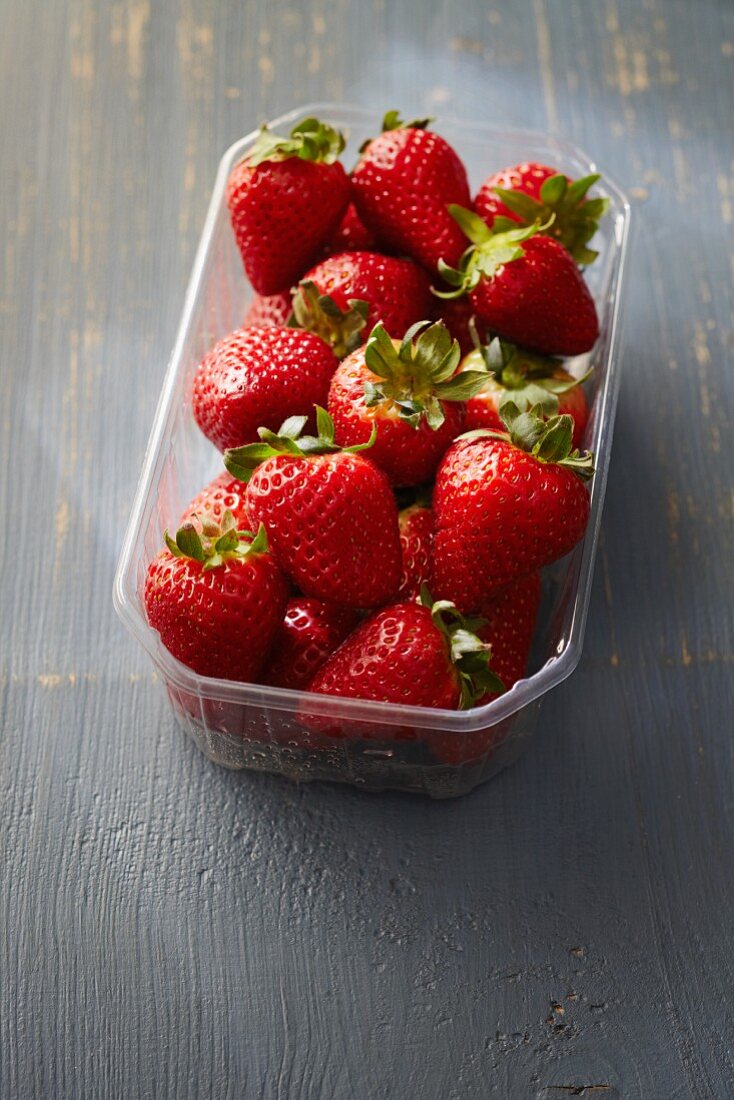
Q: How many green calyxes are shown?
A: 11